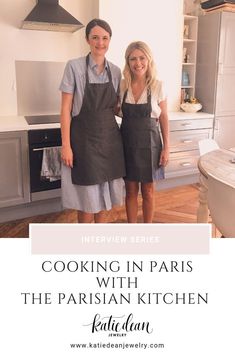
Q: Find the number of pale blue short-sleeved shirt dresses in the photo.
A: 1